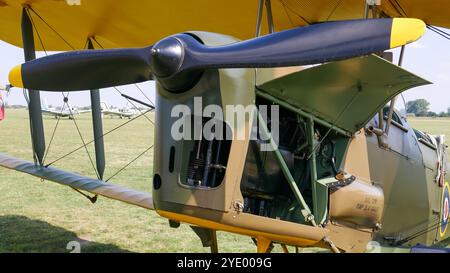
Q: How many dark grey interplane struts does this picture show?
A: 2